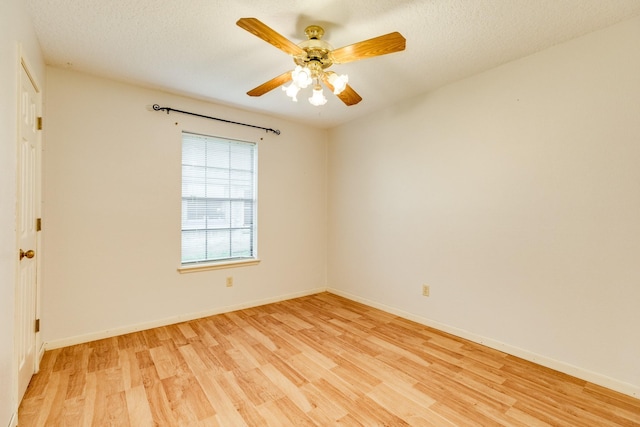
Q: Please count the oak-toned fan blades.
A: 4